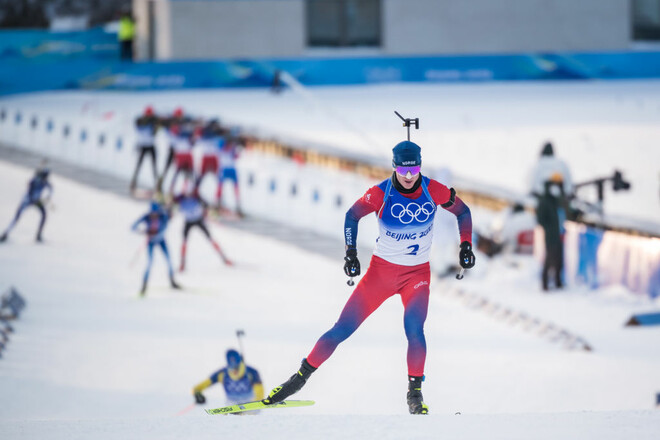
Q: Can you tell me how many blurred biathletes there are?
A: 9